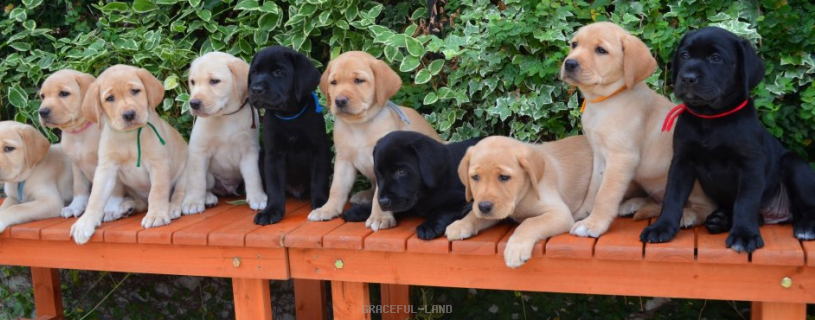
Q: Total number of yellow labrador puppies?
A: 7